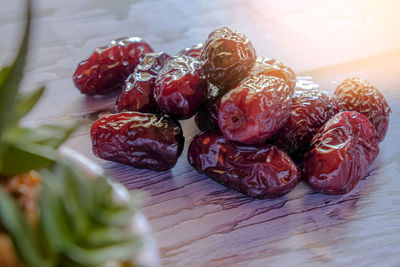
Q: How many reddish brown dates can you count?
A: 13